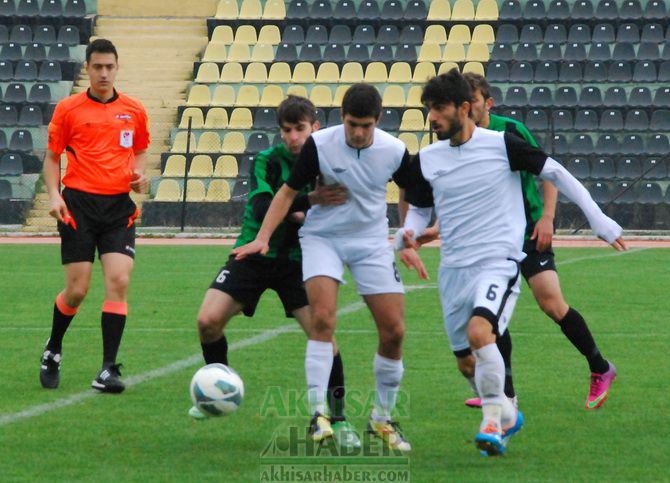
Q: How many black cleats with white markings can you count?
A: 2